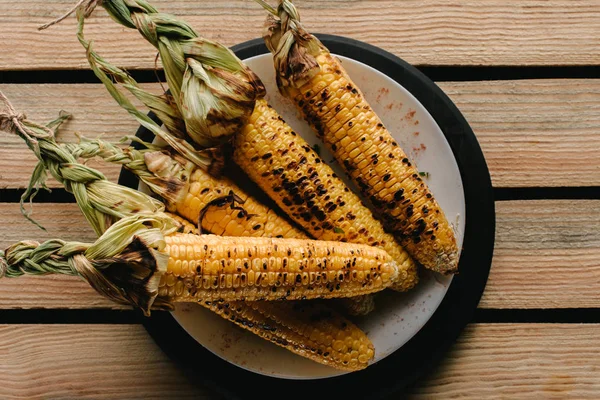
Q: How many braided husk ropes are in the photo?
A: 5